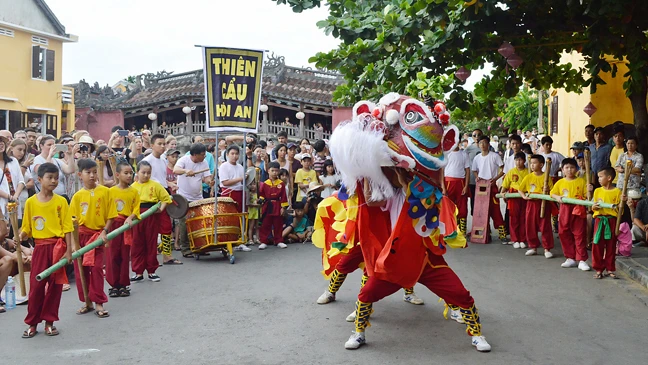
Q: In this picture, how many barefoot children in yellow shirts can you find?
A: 0